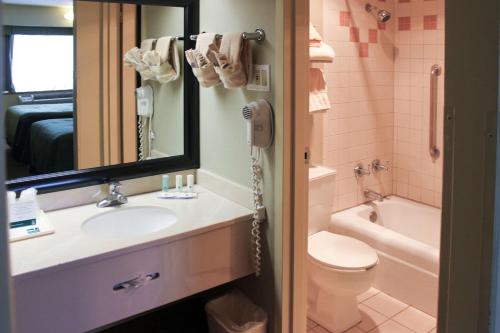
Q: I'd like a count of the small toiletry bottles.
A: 3